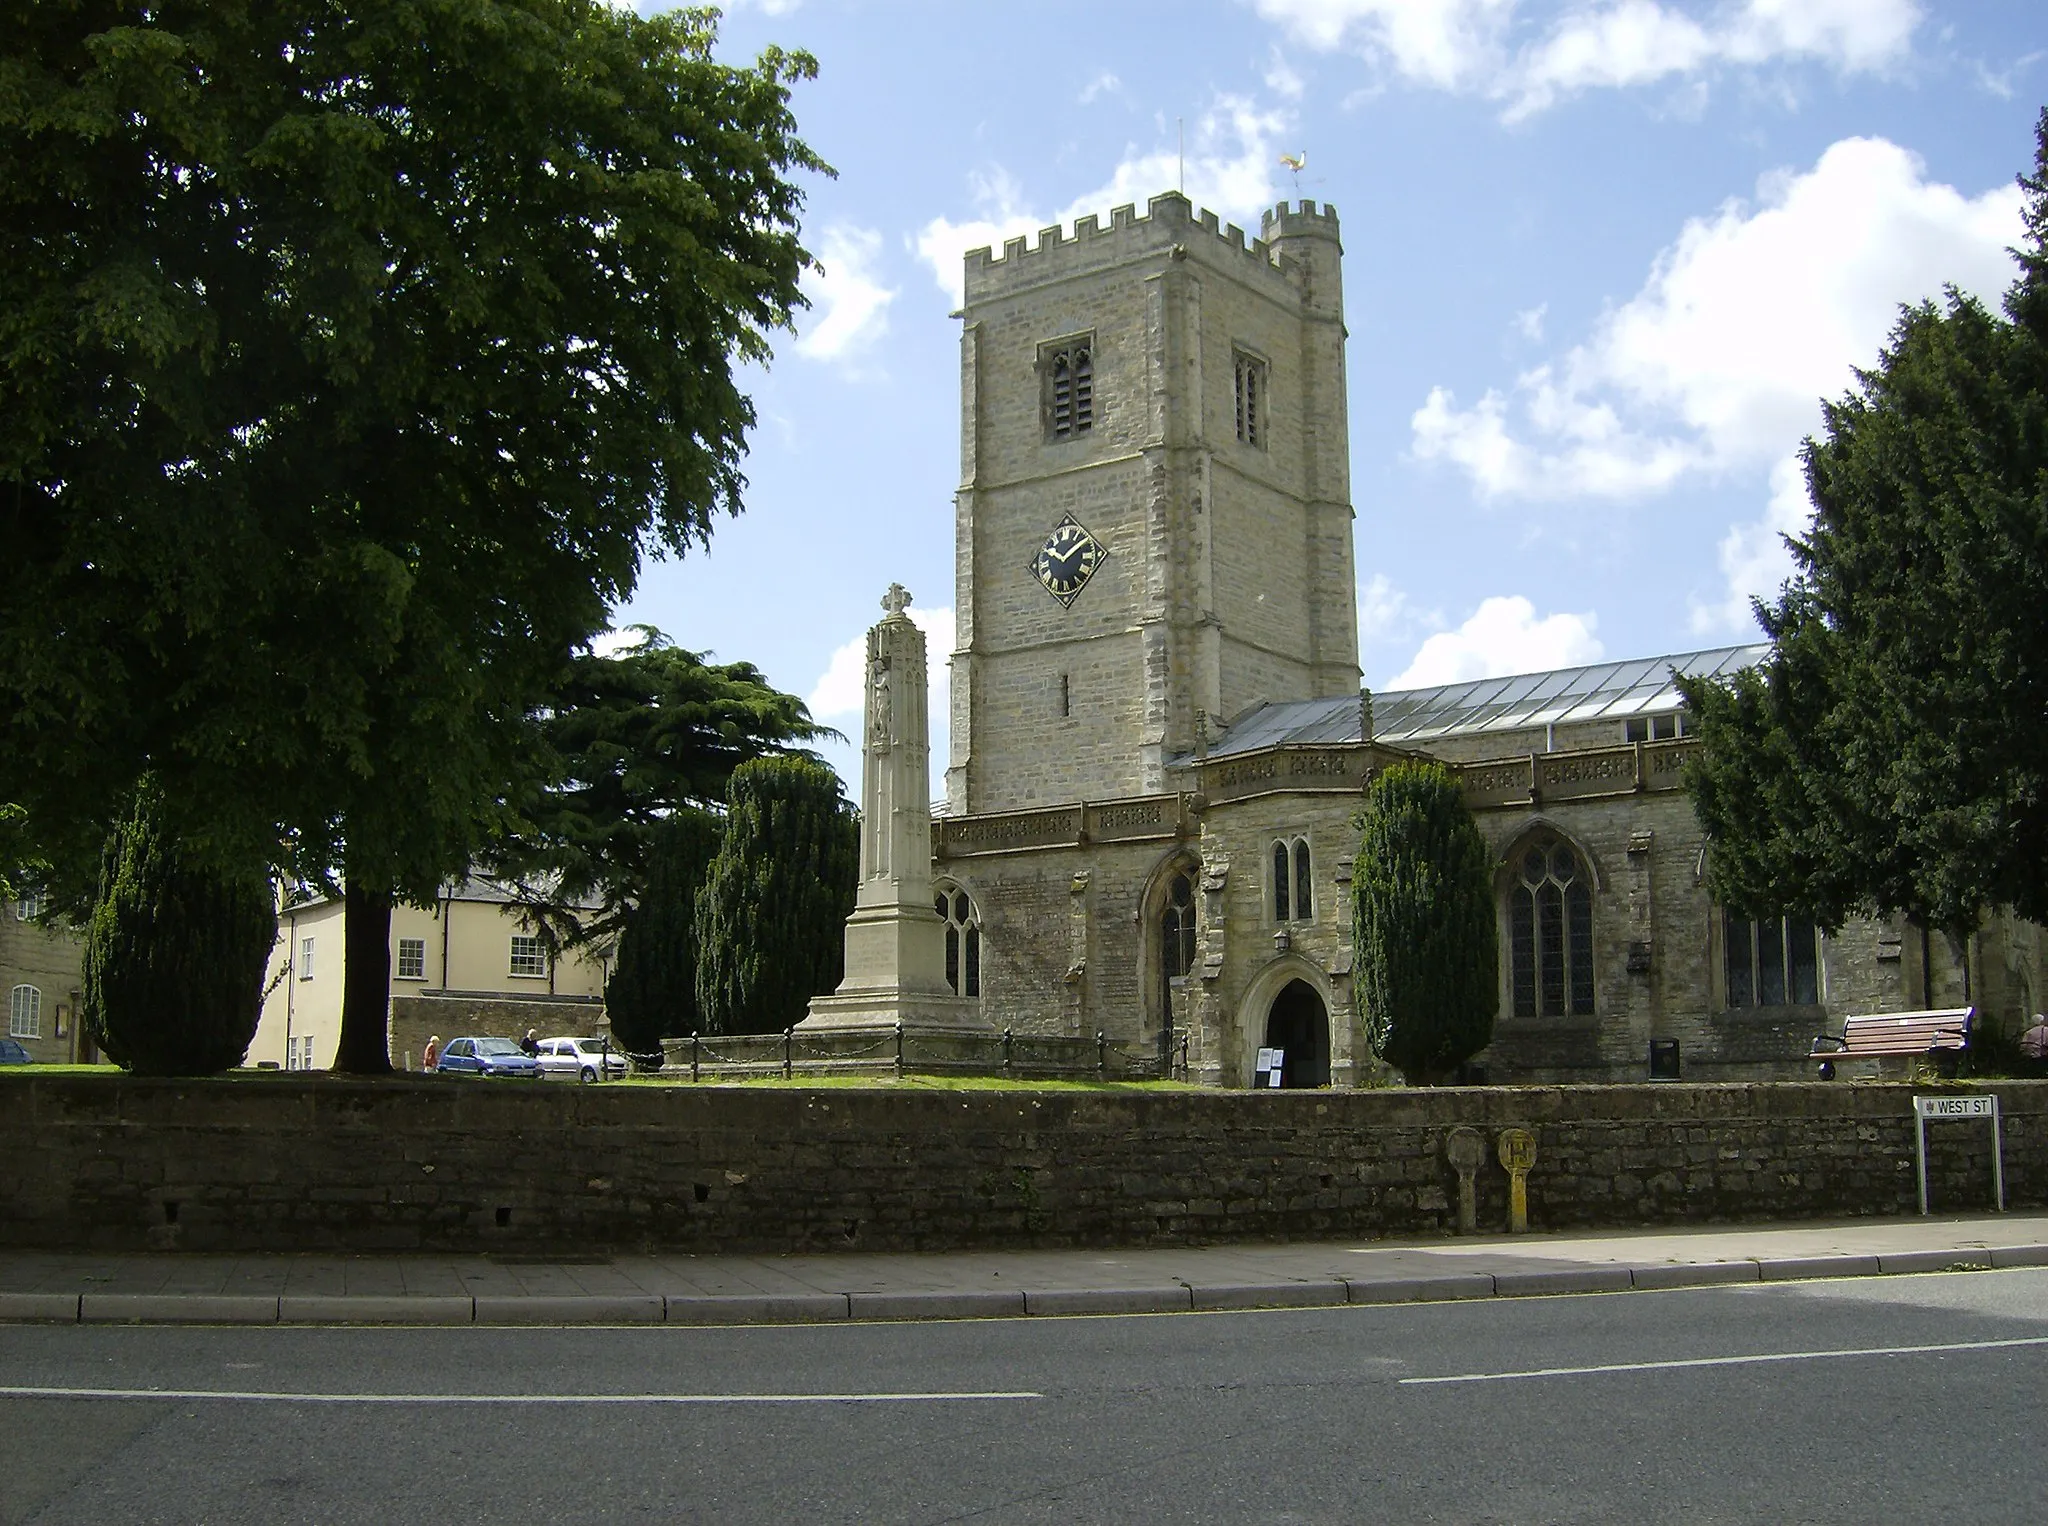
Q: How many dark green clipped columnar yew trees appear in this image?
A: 4